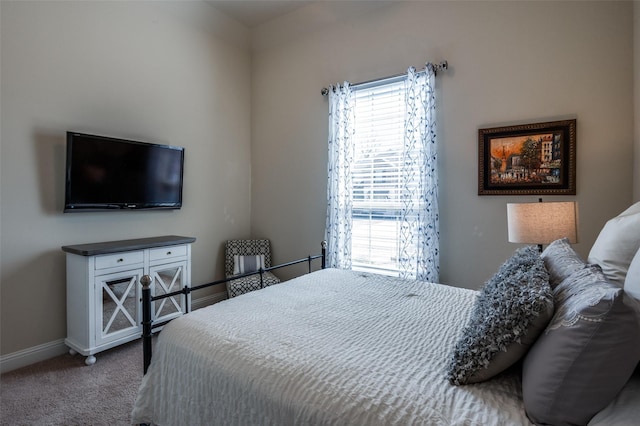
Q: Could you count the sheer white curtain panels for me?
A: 2